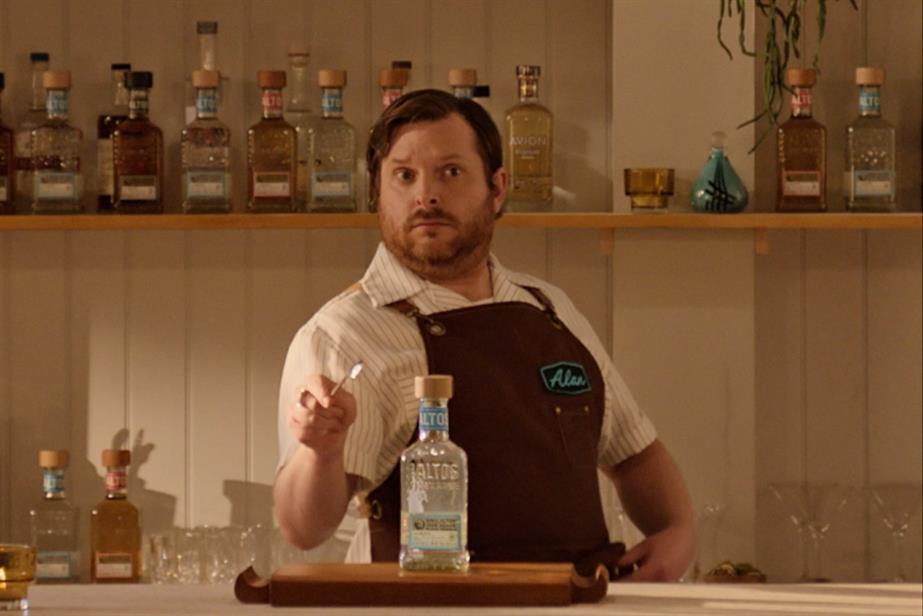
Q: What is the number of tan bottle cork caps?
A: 11